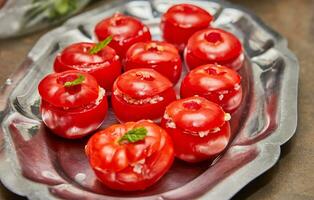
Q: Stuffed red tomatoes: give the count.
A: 10